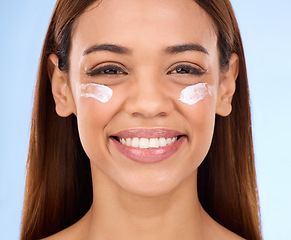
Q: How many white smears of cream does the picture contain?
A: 2